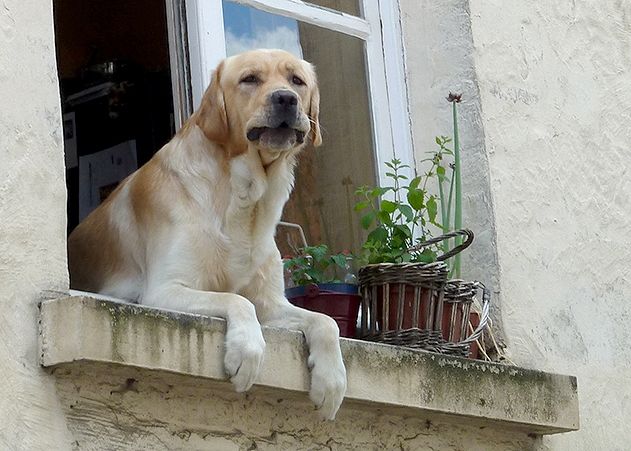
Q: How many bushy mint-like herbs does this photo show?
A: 1